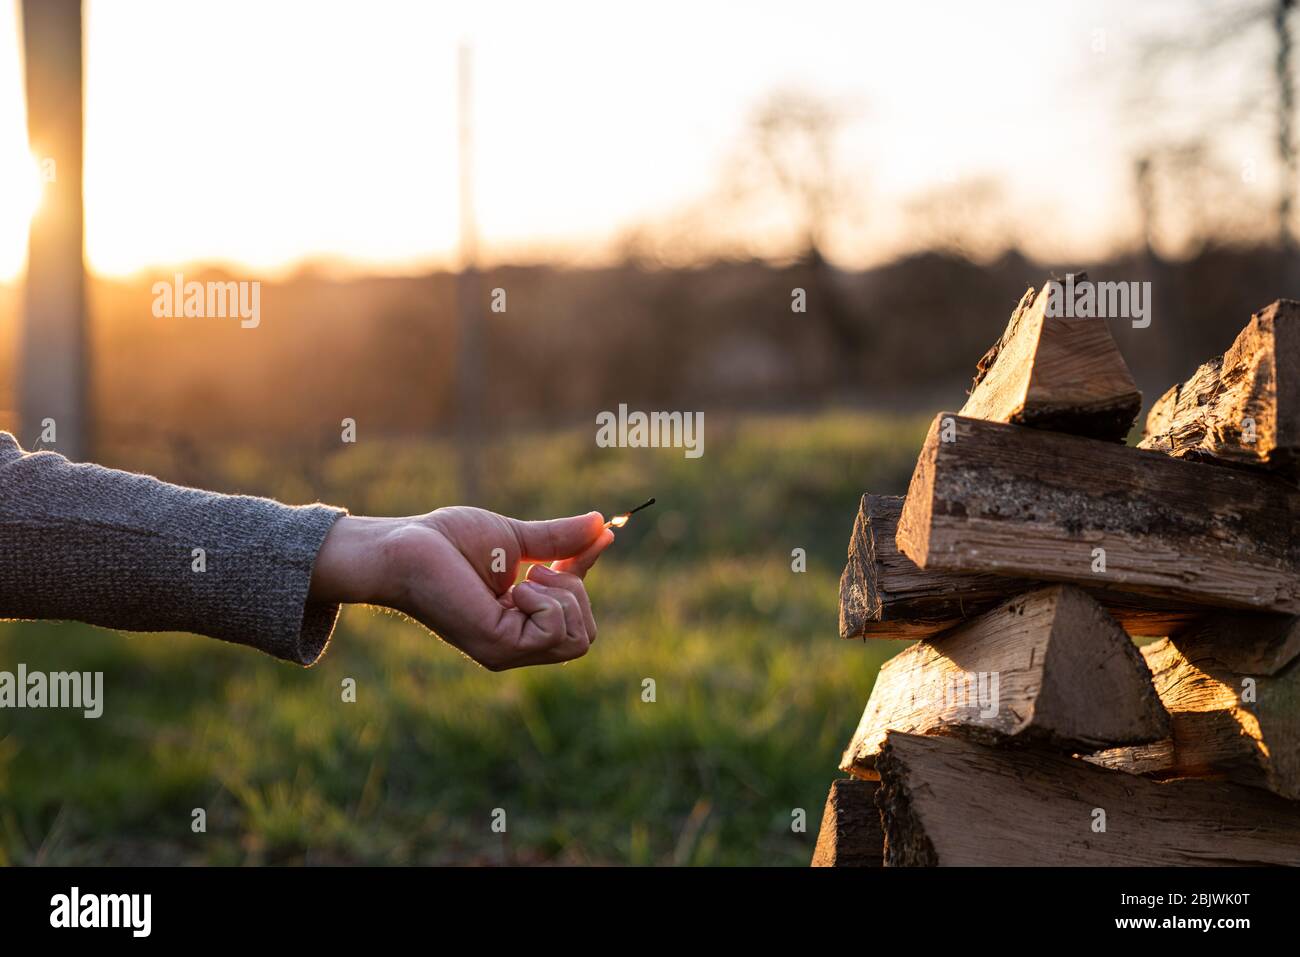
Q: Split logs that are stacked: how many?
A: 8